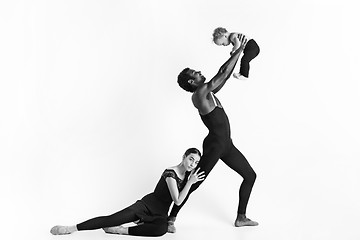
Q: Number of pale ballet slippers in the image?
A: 4